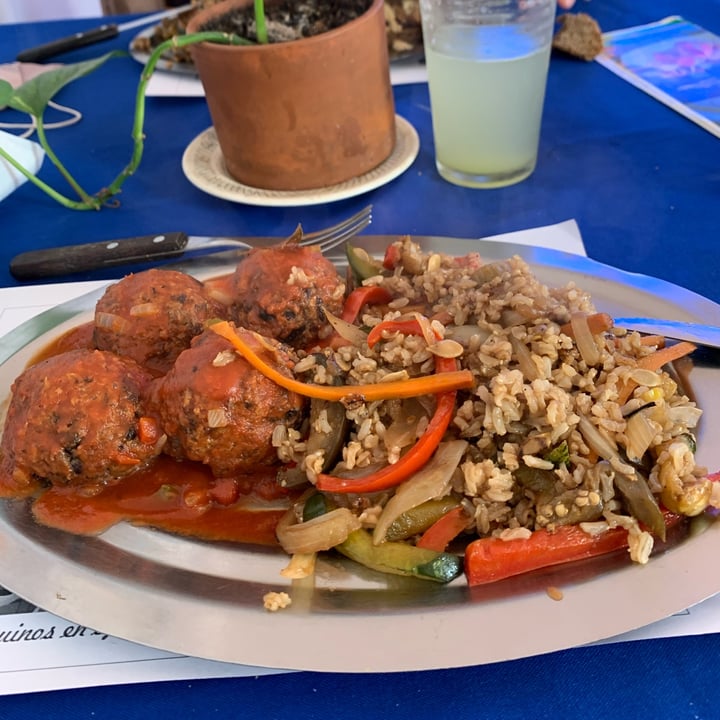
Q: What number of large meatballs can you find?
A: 4